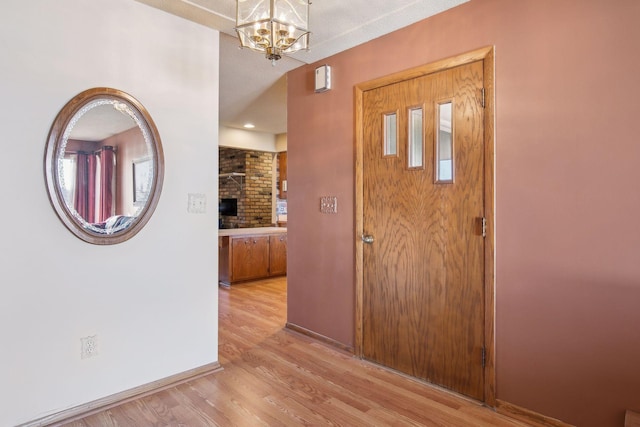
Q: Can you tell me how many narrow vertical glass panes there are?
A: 3